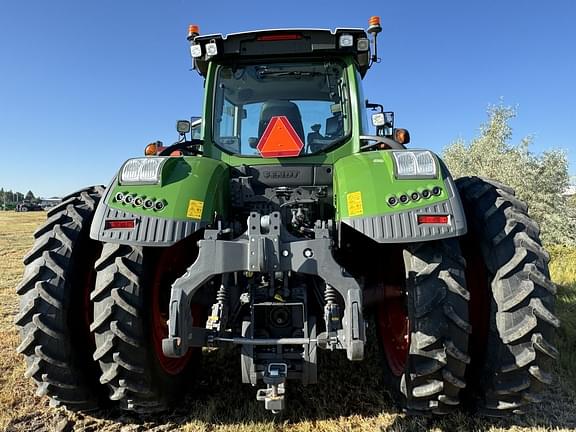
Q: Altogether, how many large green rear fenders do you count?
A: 2